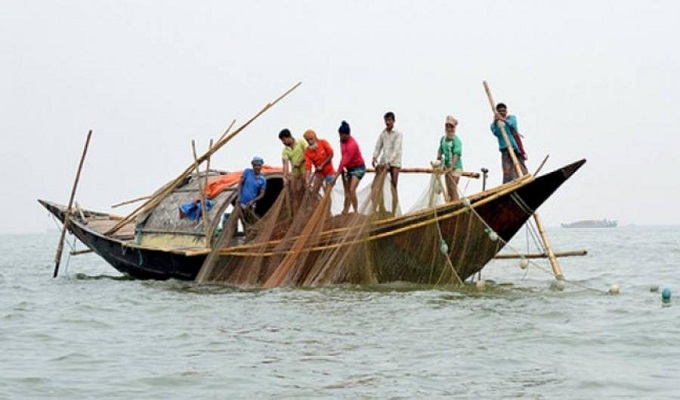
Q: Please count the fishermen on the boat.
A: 7